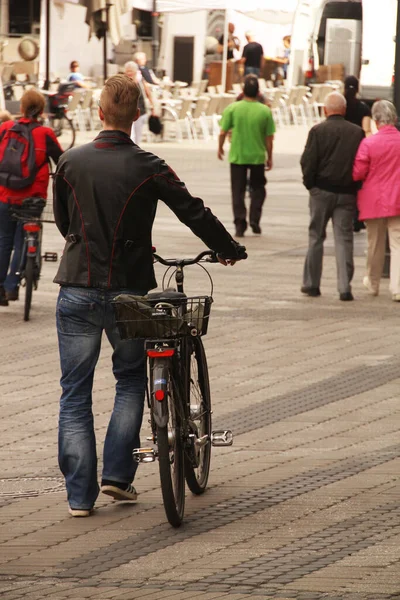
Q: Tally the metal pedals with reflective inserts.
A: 2